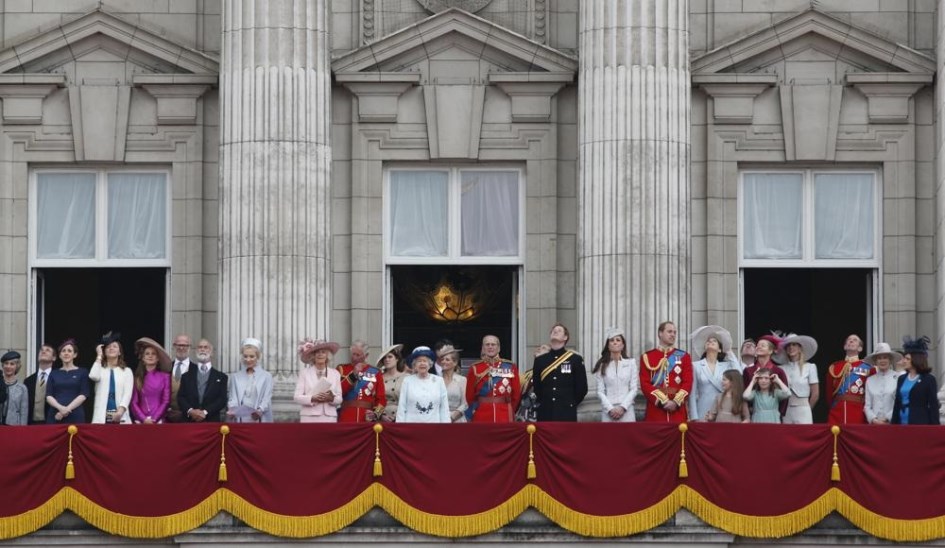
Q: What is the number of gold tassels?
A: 6